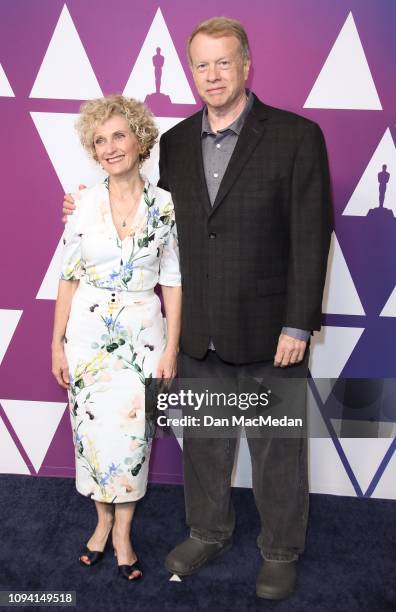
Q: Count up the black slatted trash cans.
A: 0